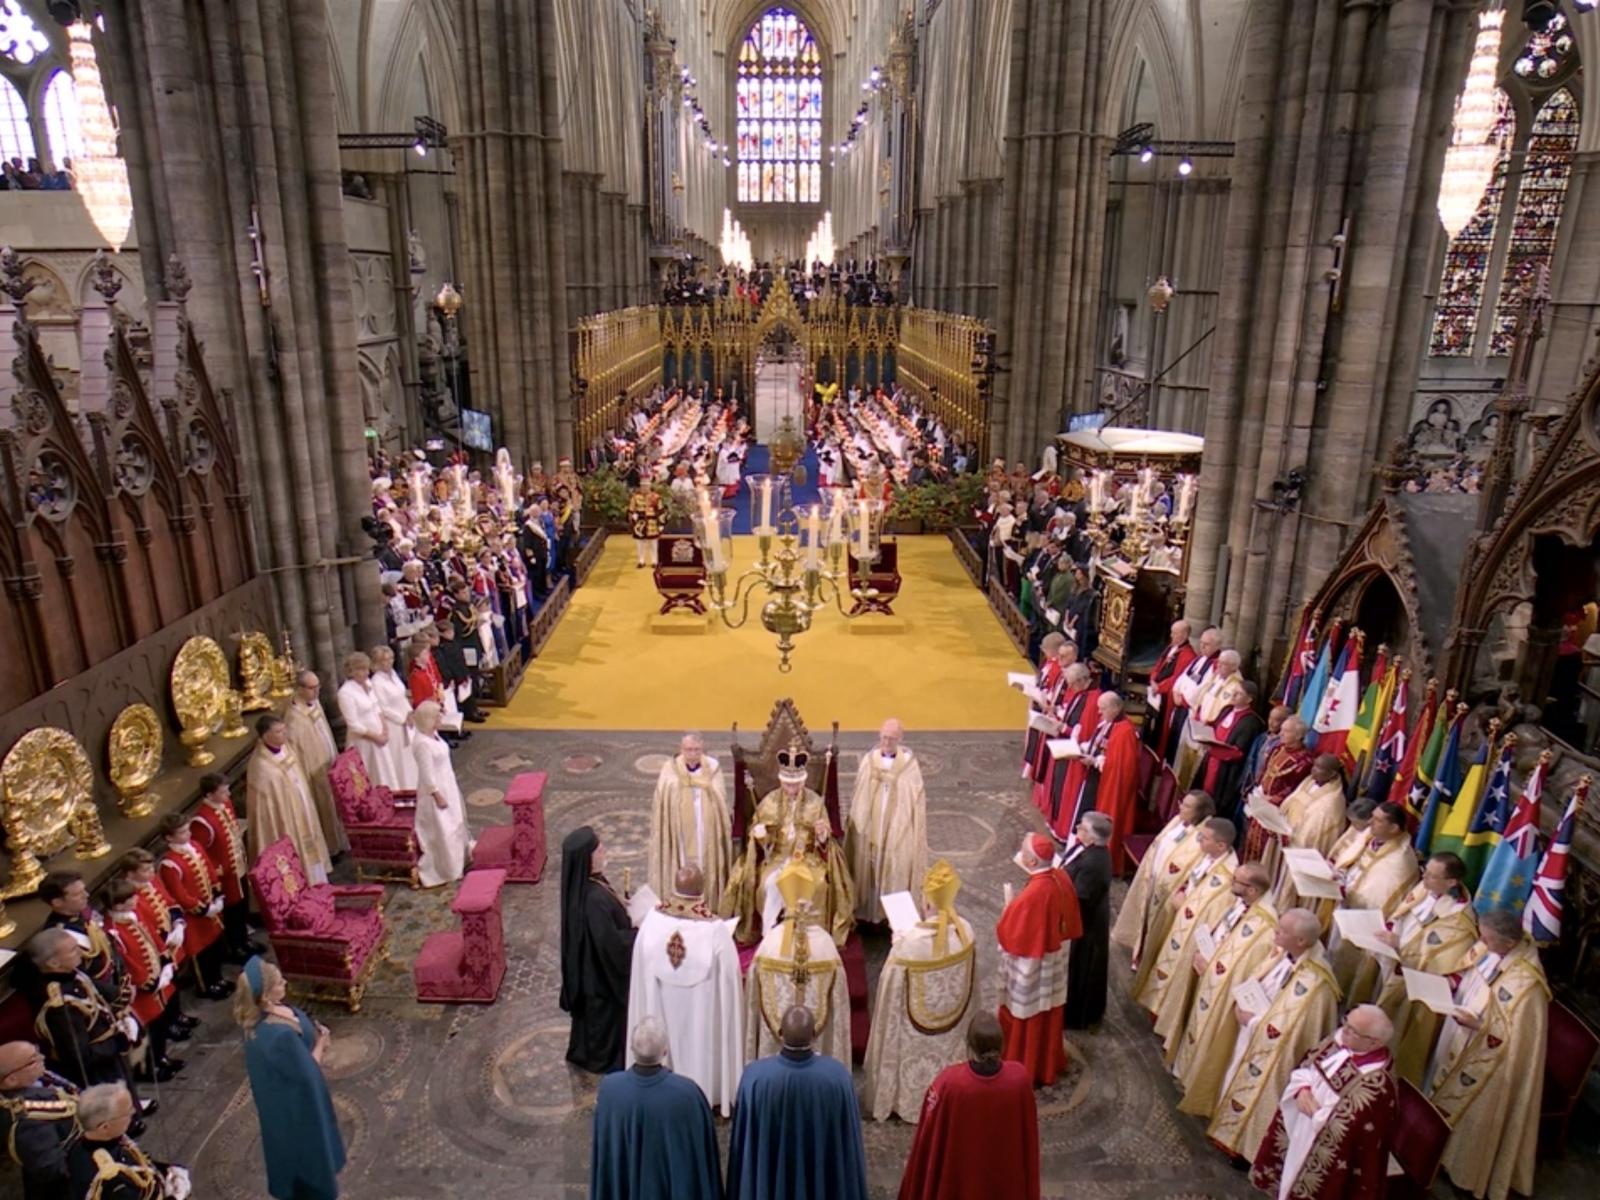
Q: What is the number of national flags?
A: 15